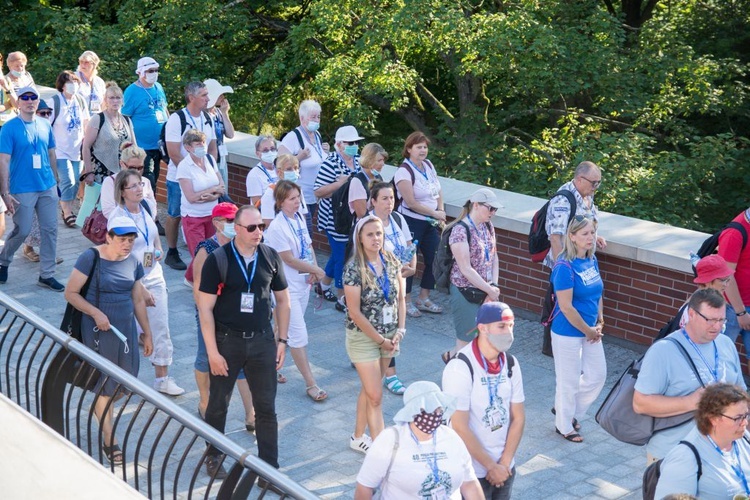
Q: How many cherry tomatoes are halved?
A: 0